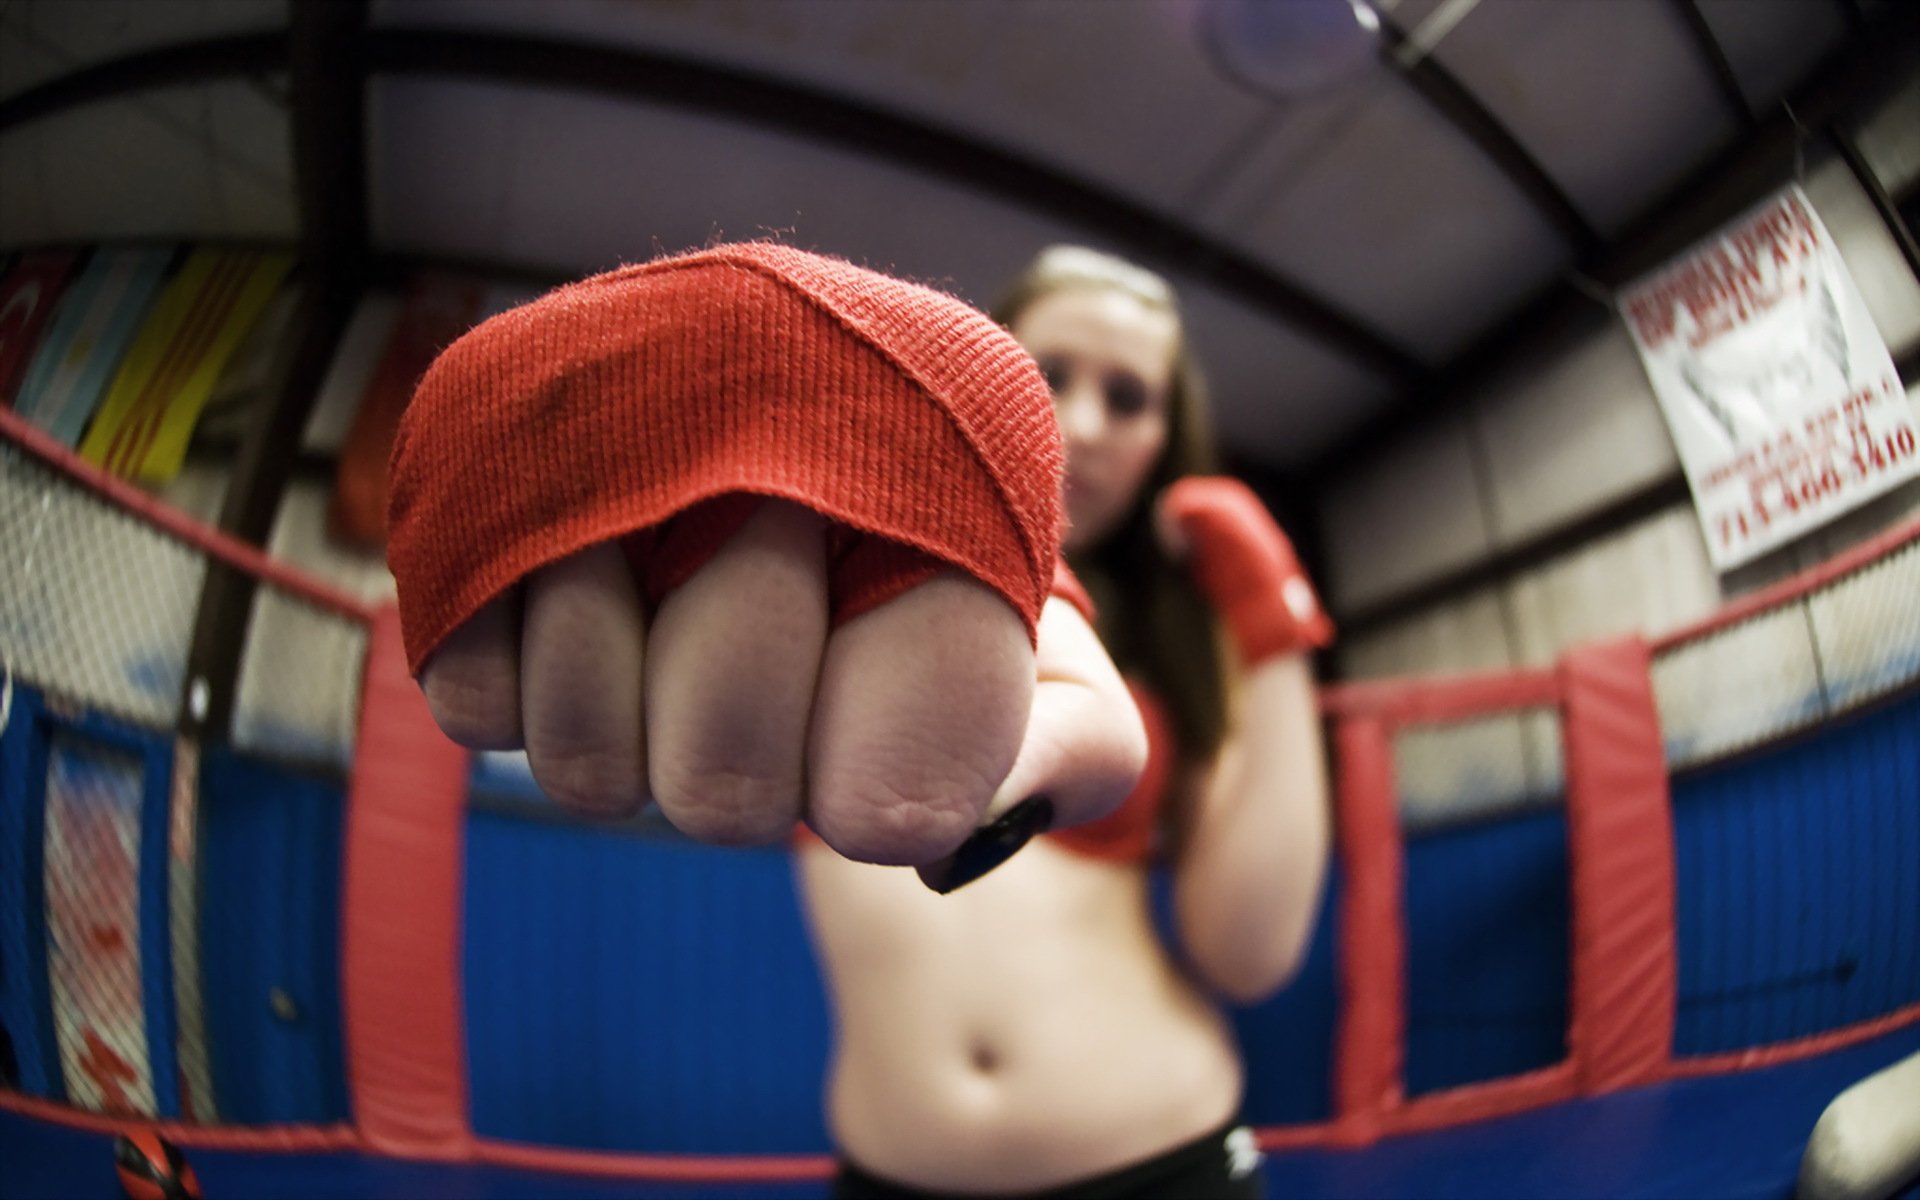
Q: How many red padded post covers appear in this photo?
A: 3